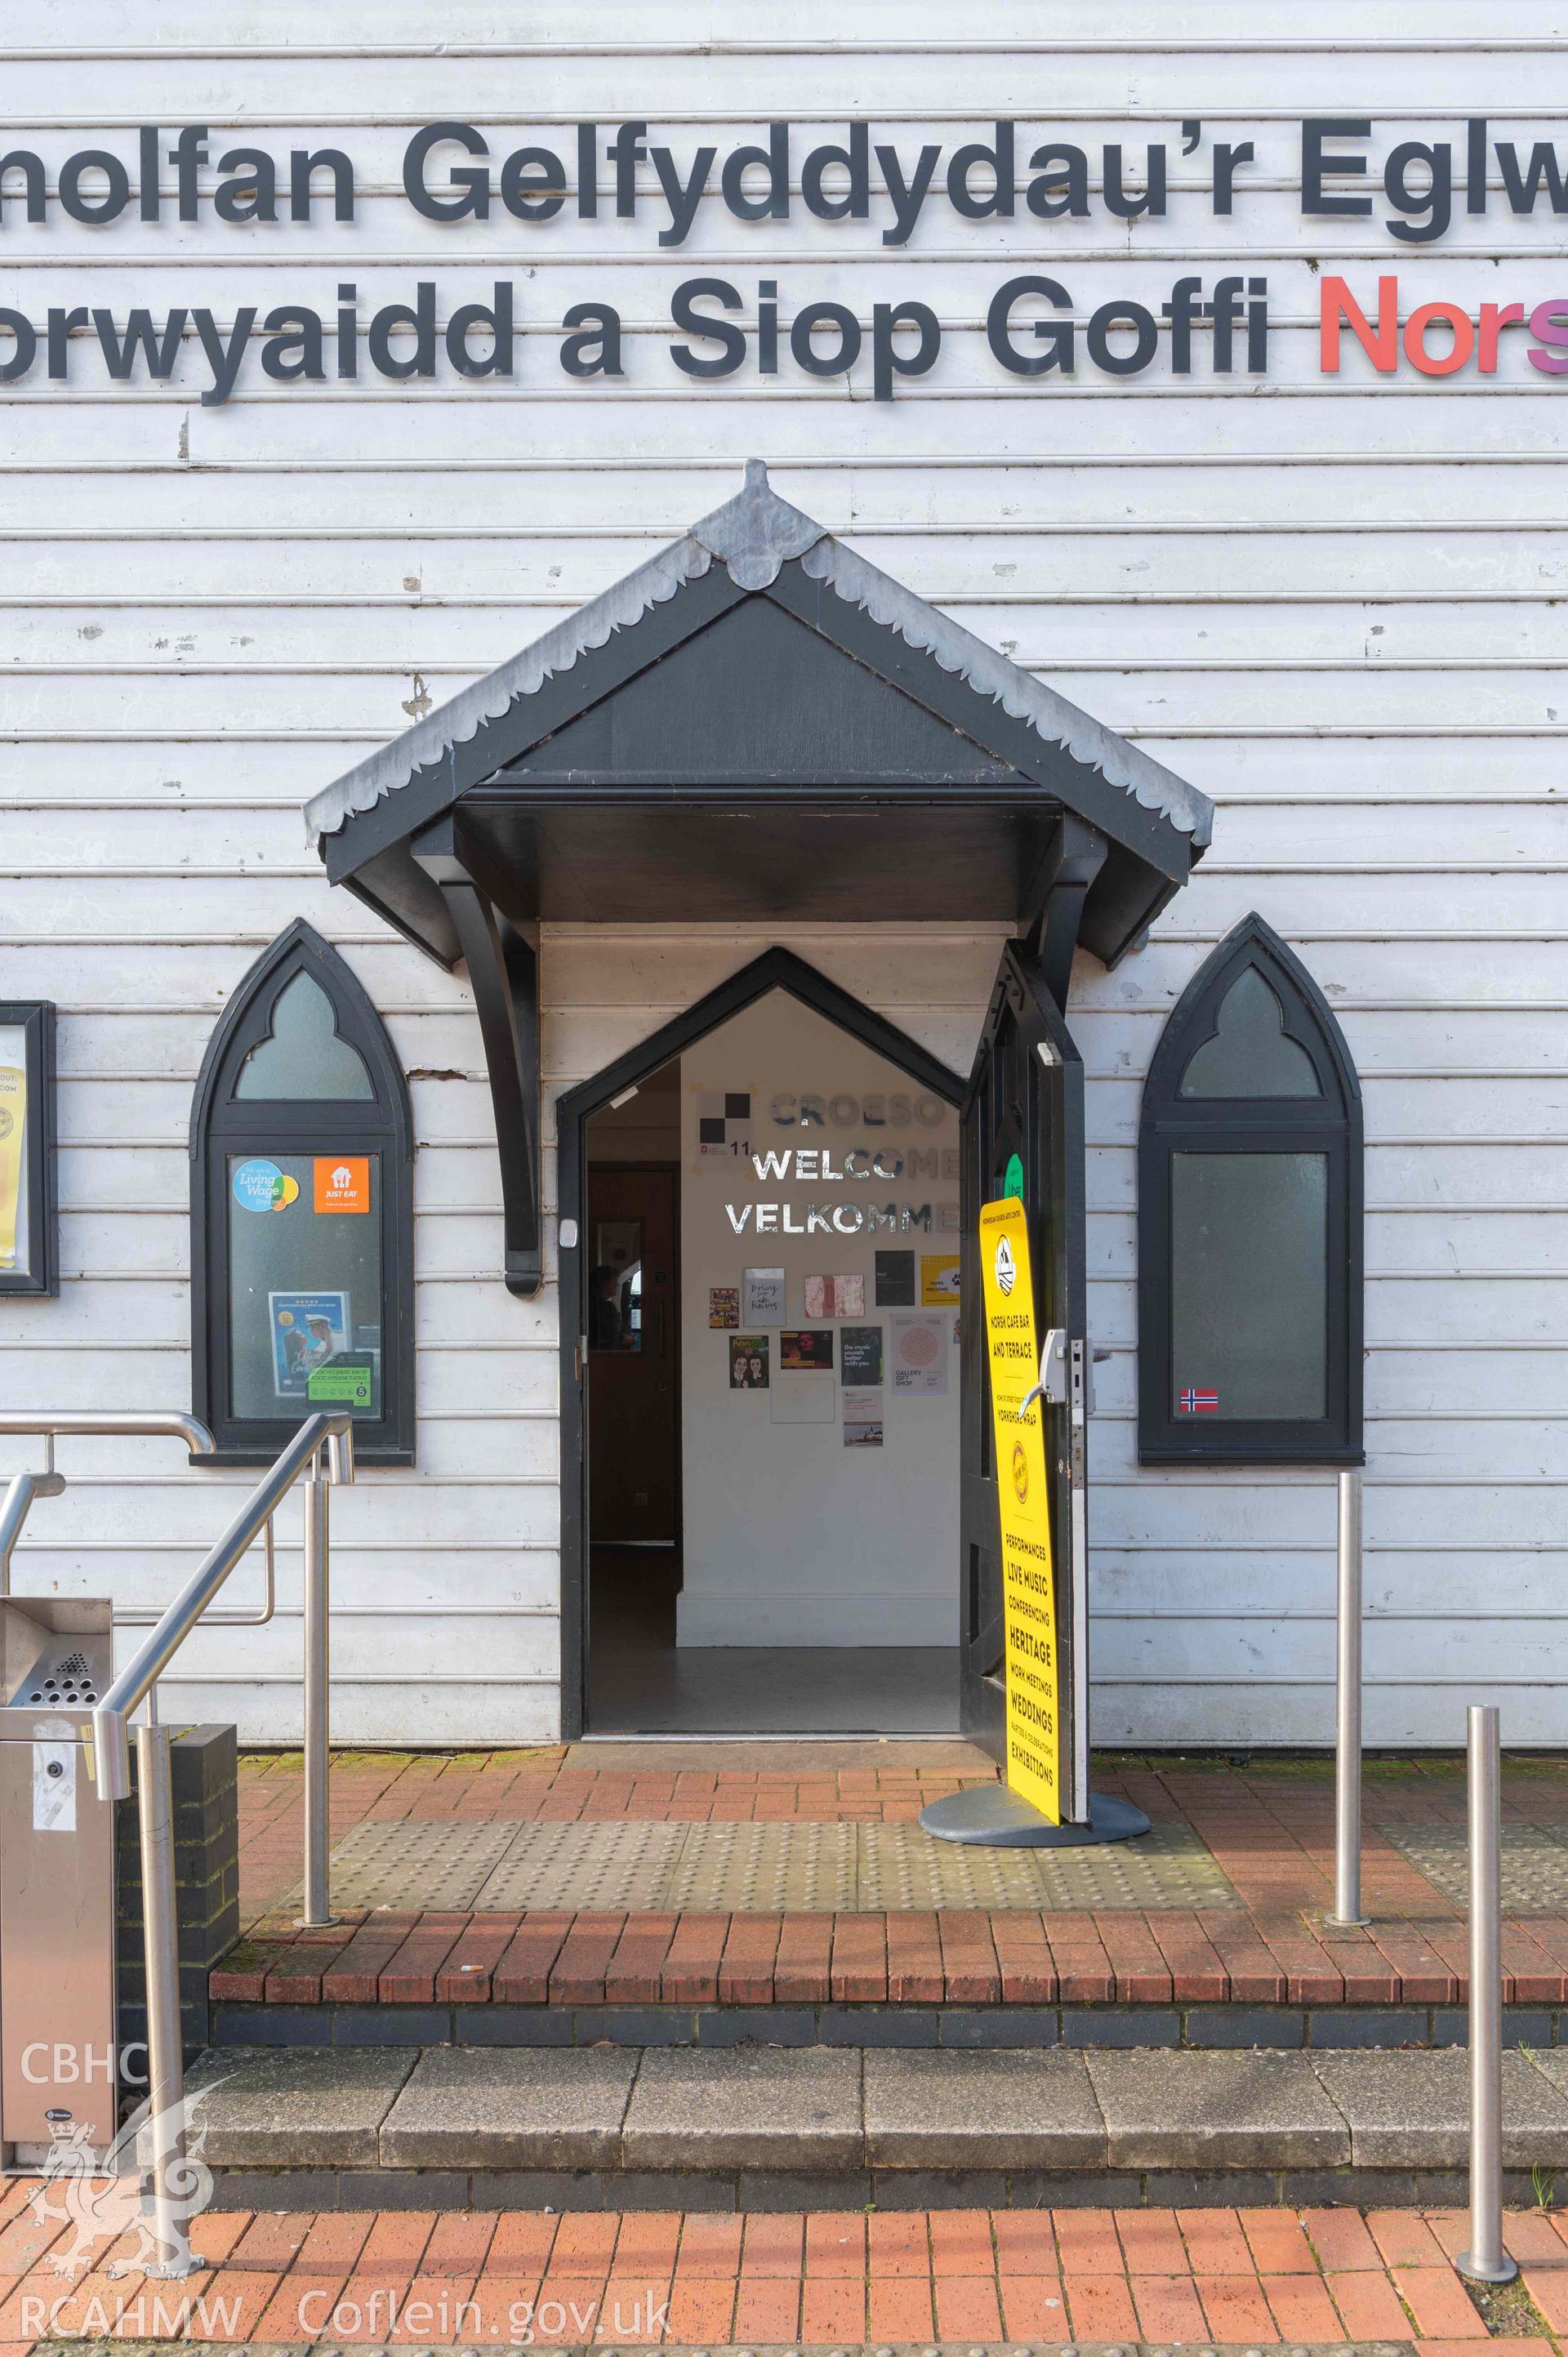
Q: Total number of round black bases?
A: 1